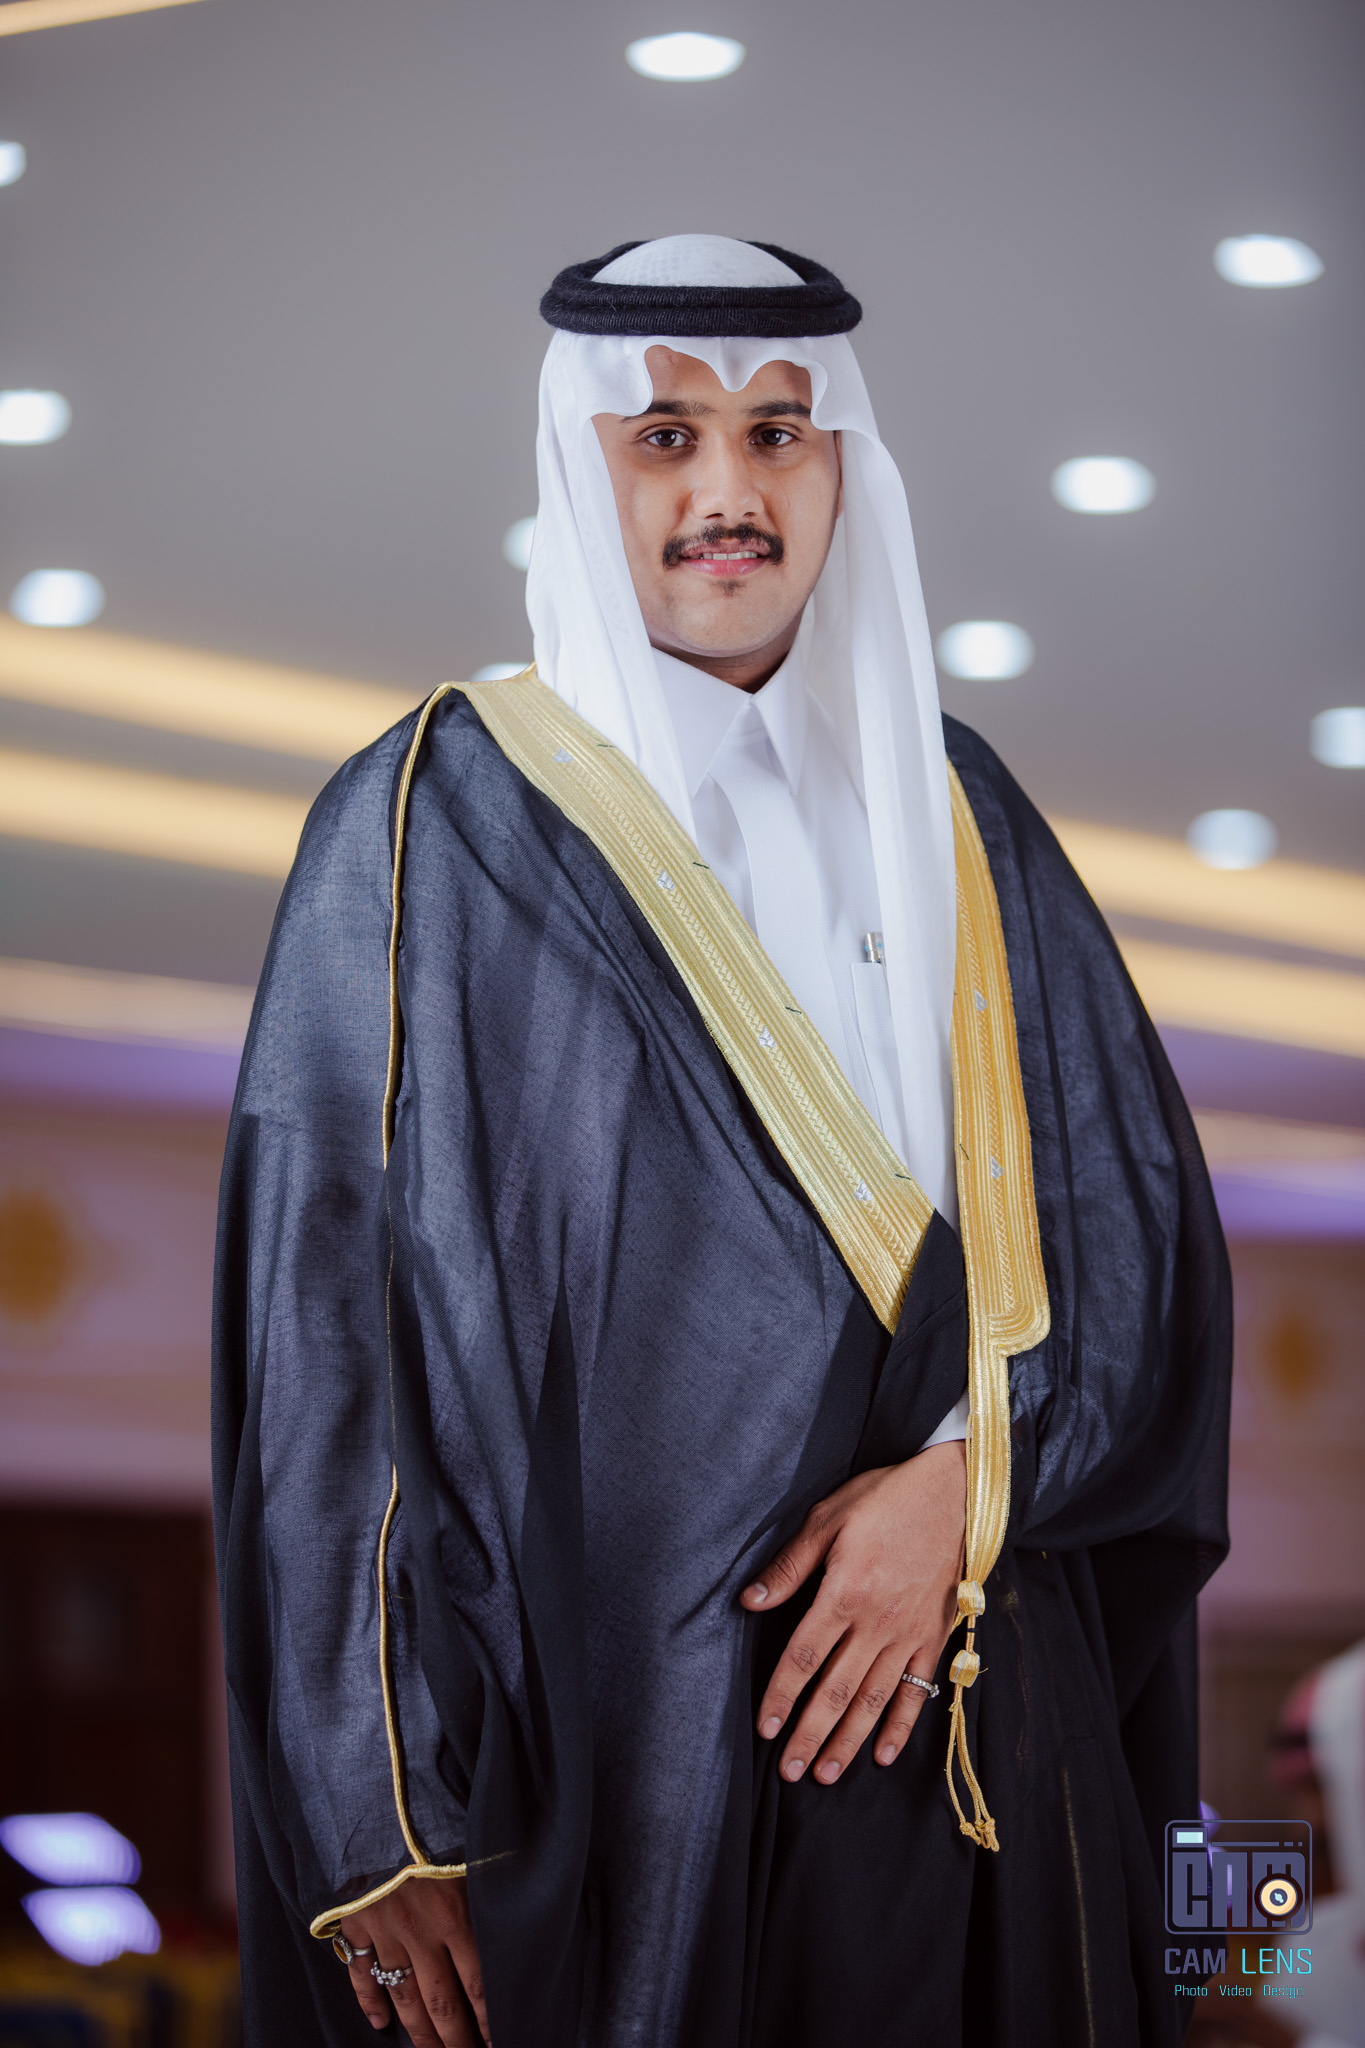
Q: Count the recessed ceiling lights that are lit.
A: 11